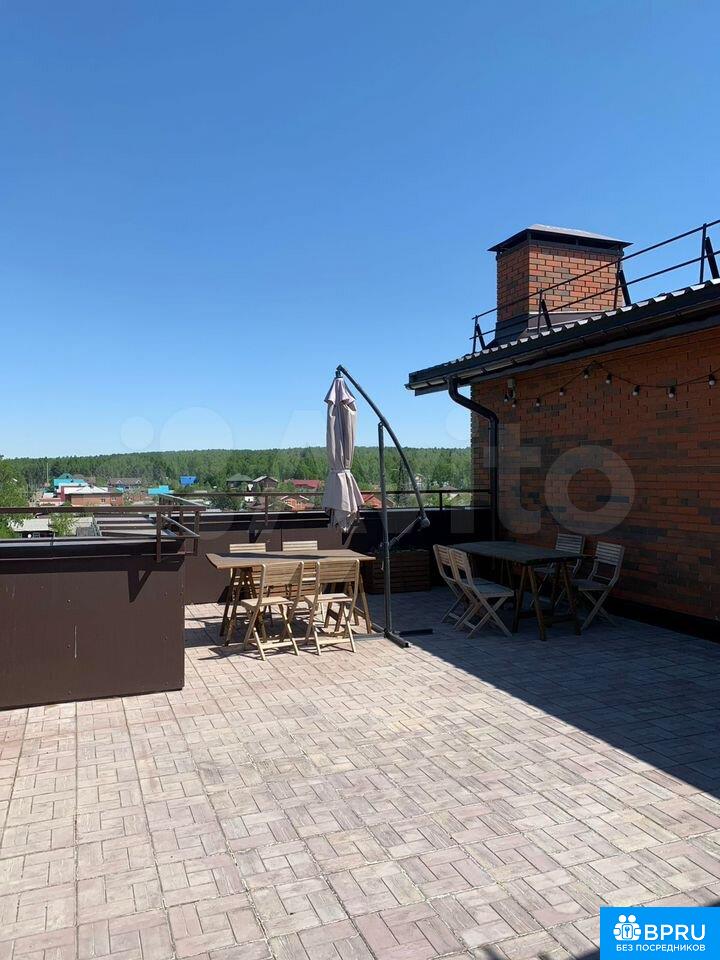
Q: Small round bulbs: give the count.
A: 9